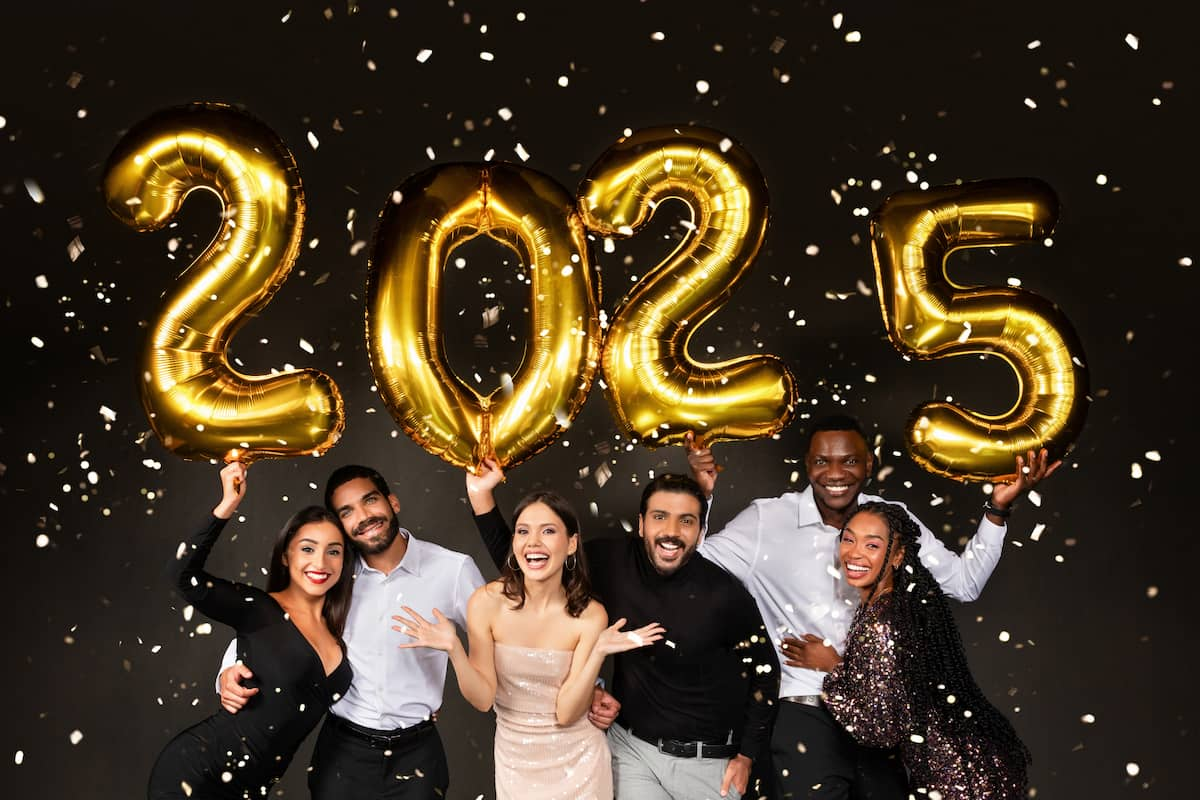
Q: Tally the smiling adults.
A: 6